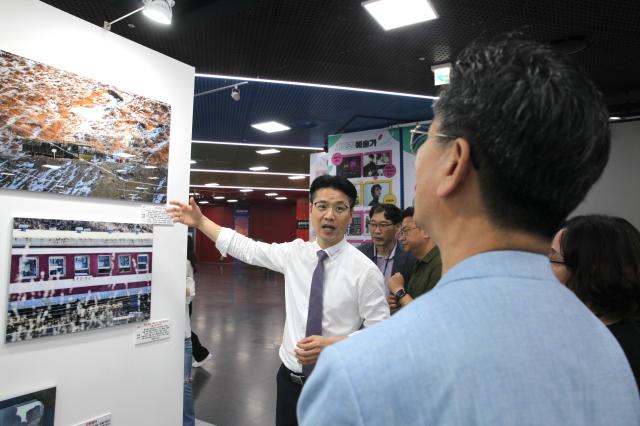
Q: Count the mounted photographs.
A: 3